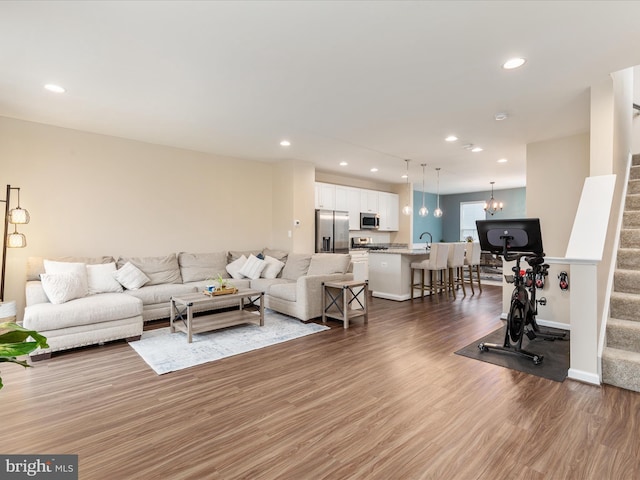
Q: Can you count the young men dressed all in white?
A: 0